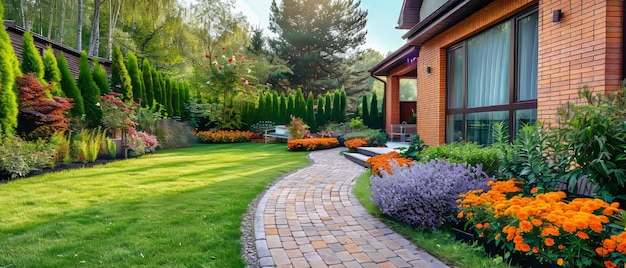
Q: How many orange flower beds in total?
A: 5